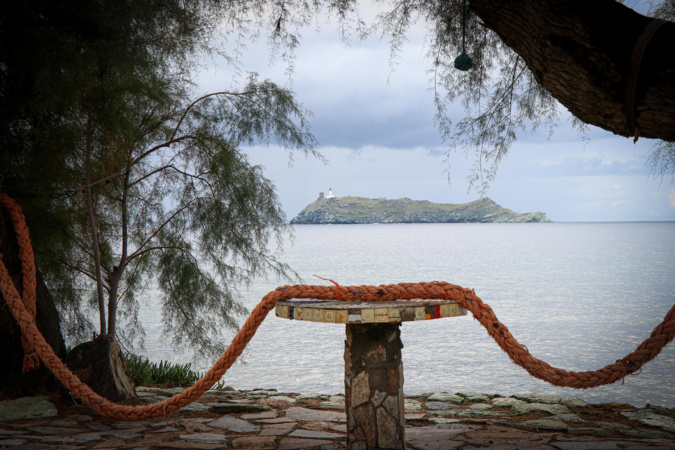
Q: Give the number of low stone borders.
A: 1